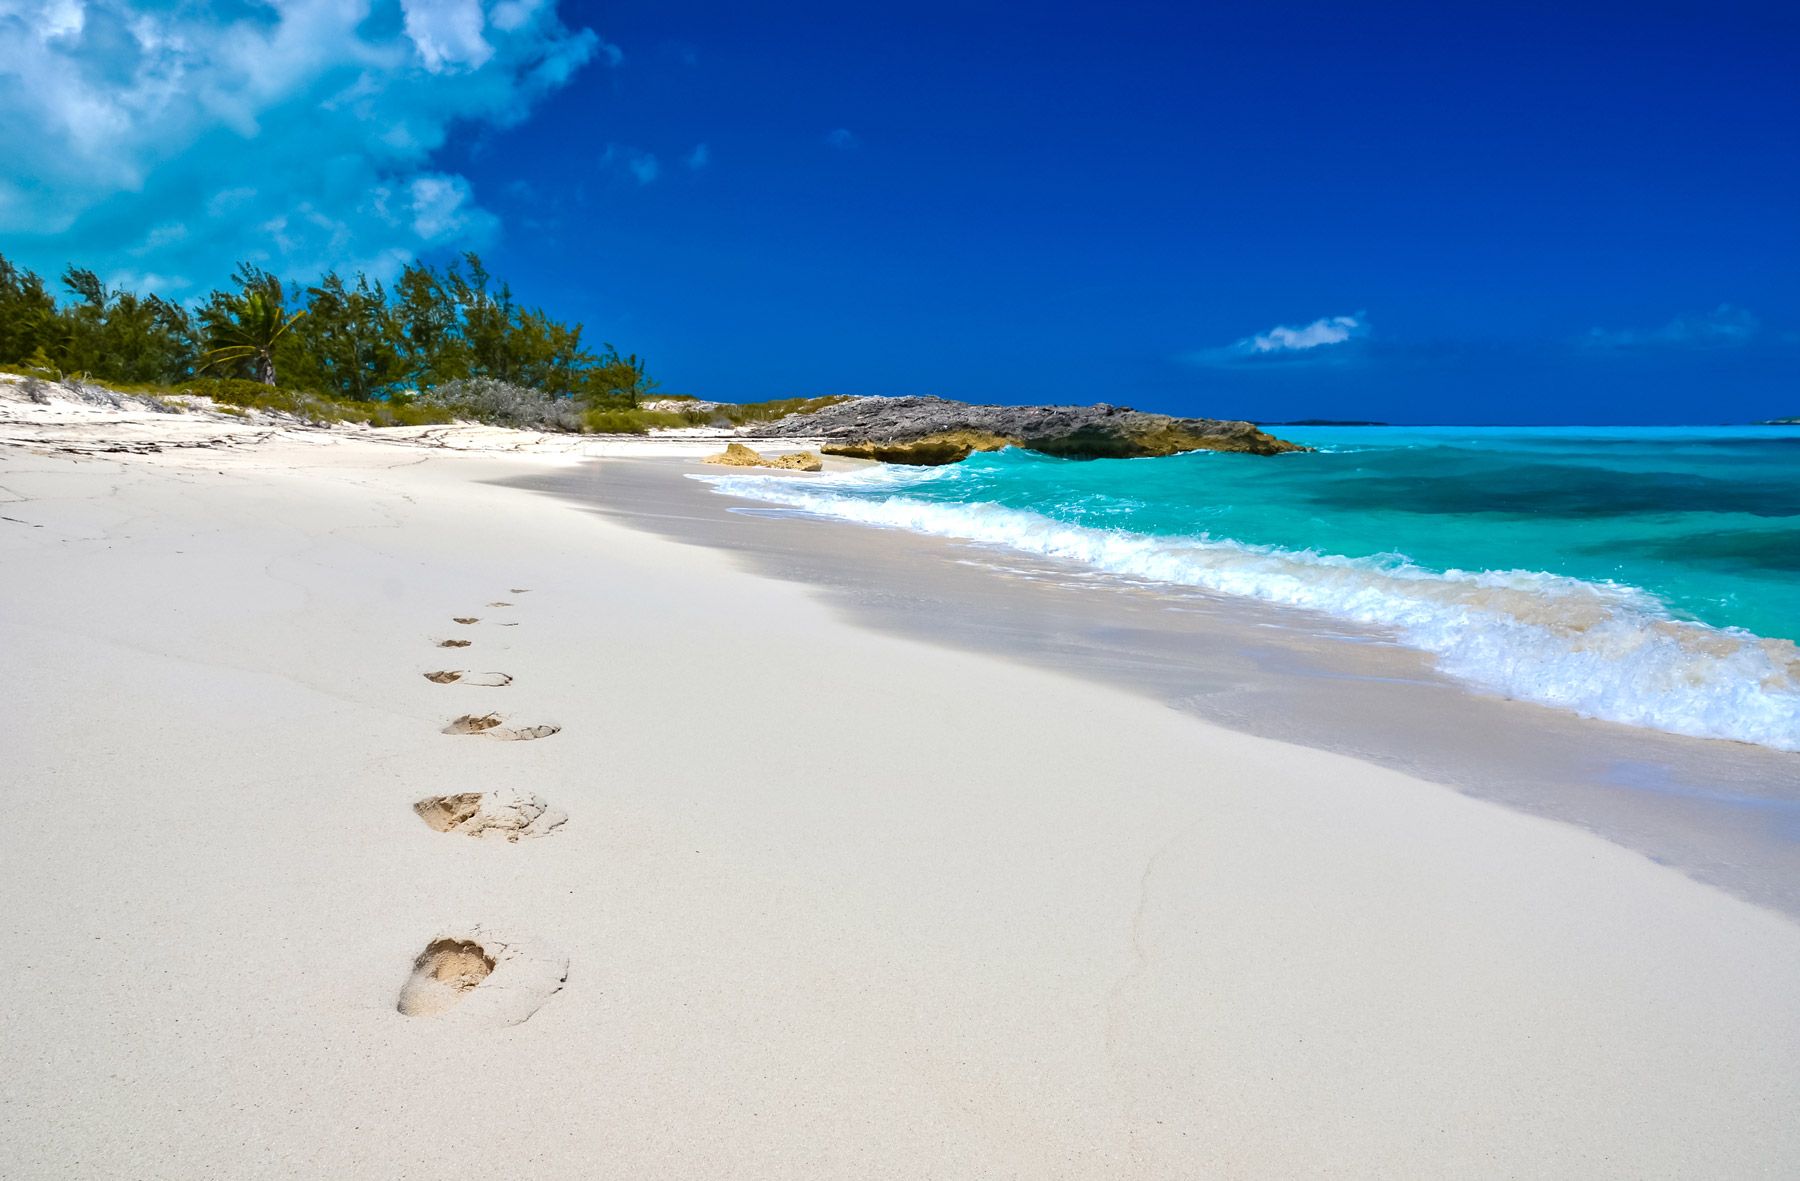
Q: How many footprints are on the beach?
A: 8